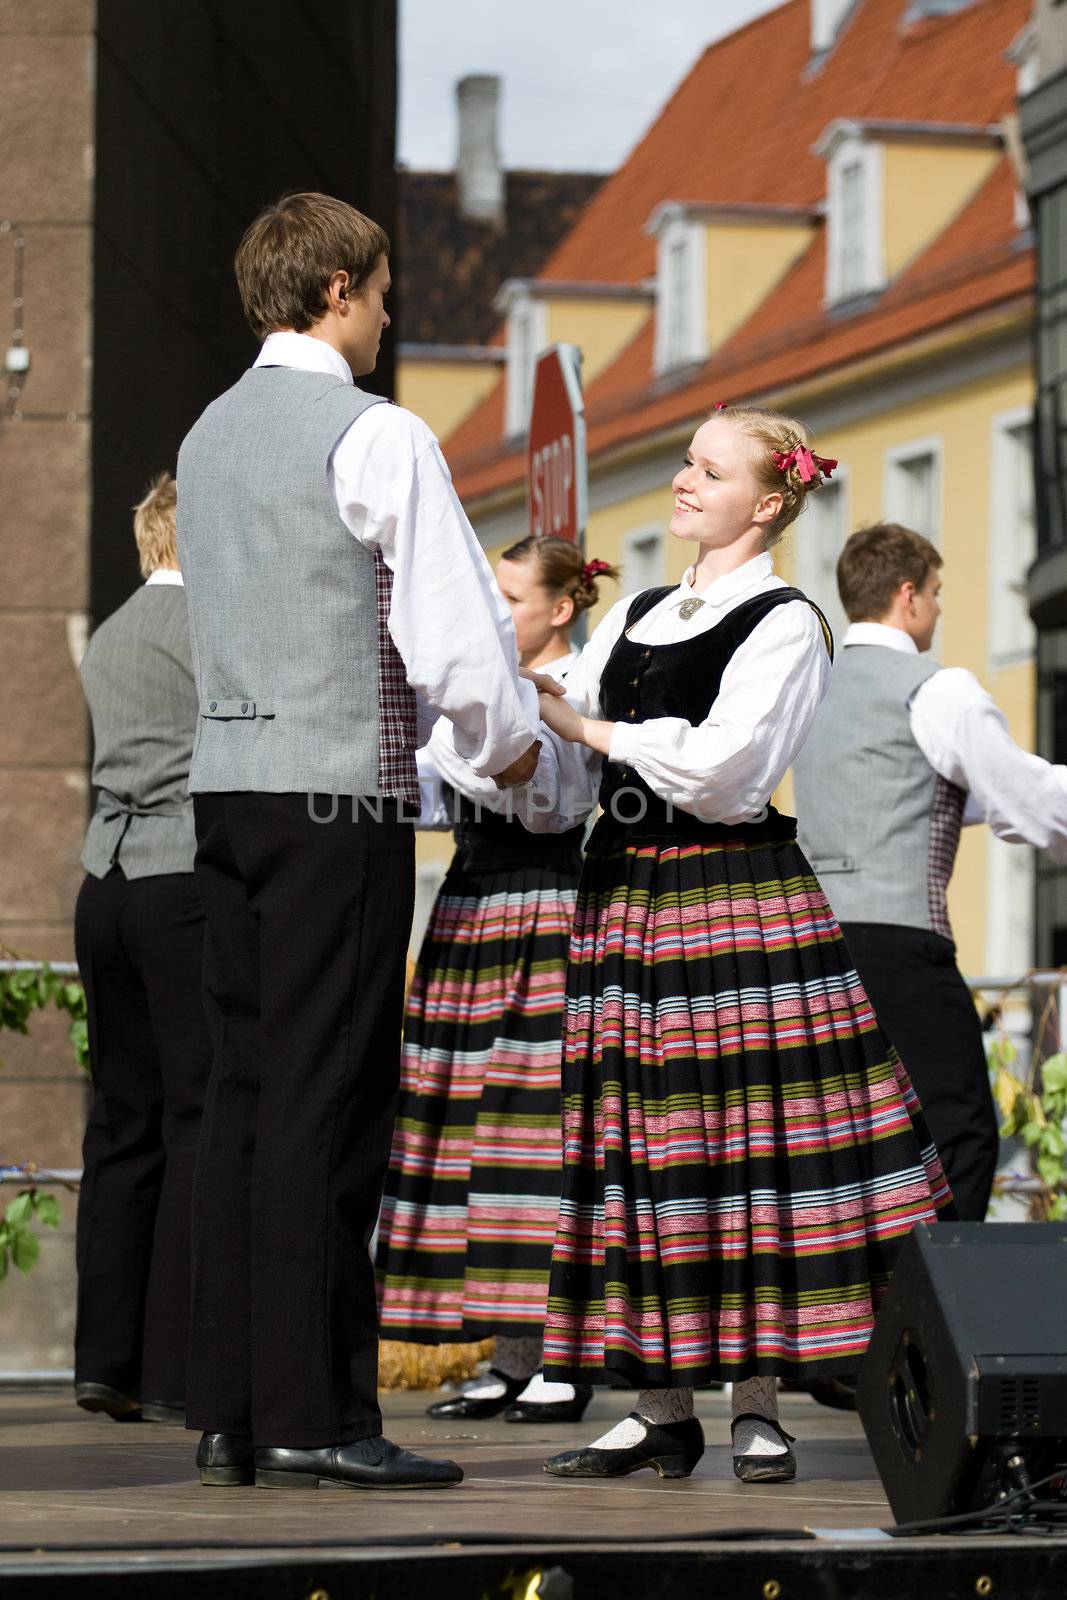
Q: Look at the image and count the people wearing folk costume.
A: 5